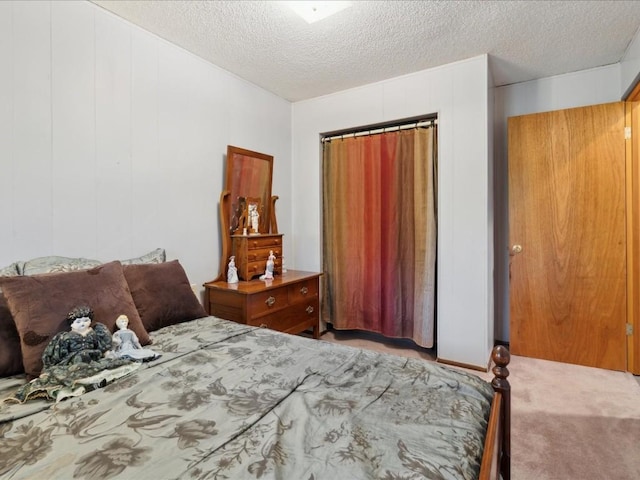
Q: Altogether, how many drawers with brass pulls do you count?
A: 3